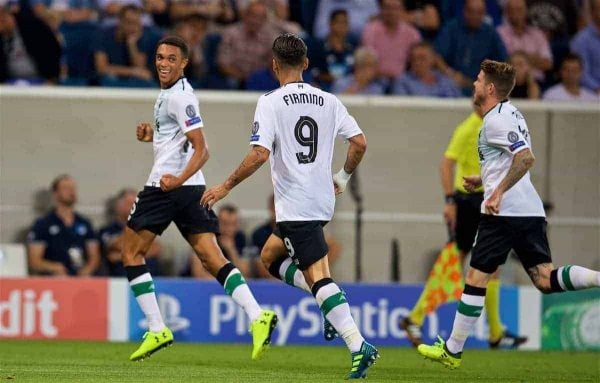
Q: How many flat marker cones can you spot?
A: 0